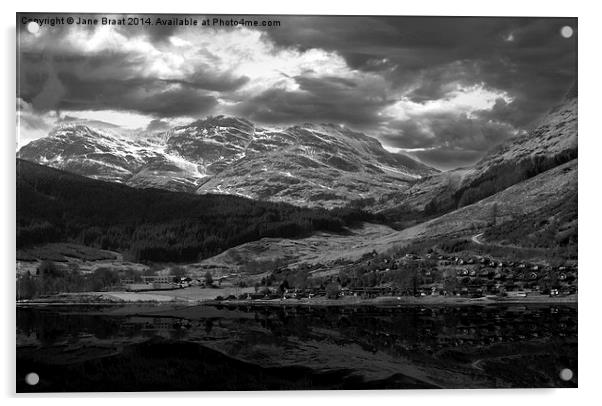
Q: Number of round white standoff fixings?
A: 4